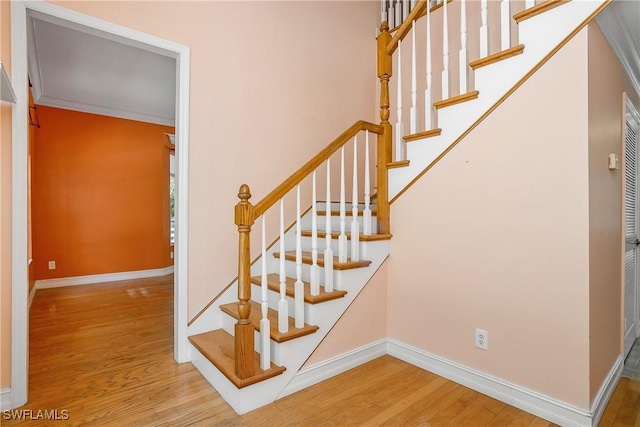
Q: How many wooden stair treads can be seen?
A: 11